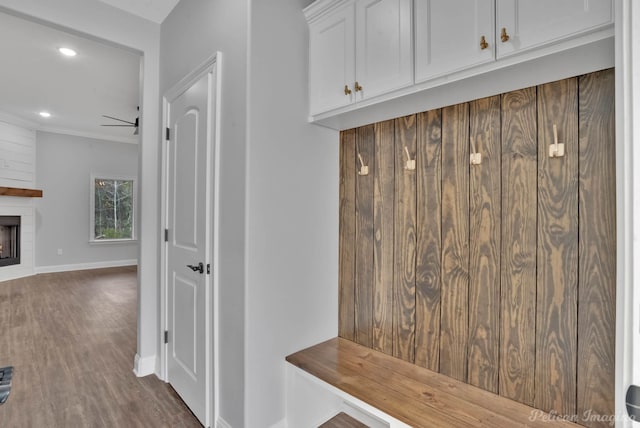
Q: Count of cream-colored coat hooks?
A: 4